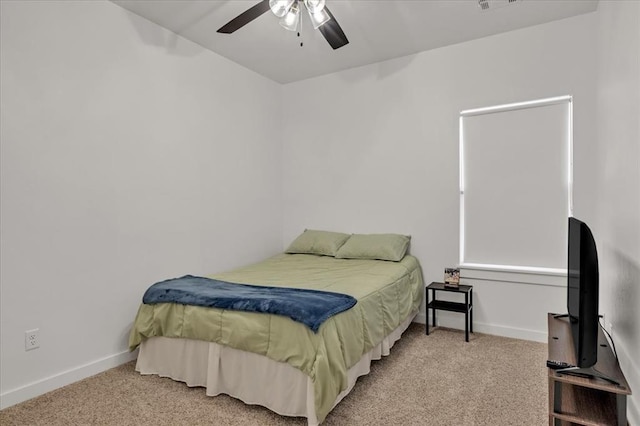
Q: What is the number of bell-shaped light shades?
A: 4